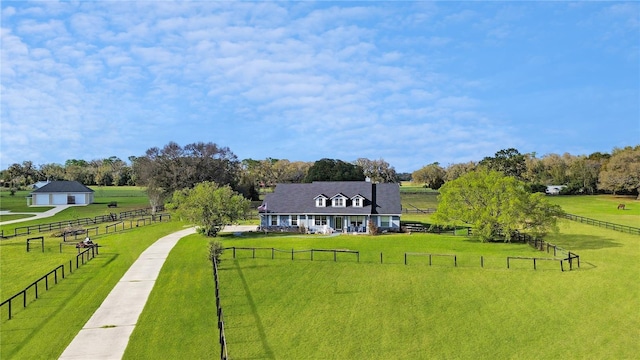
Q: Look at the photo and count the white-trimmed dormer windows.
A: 3